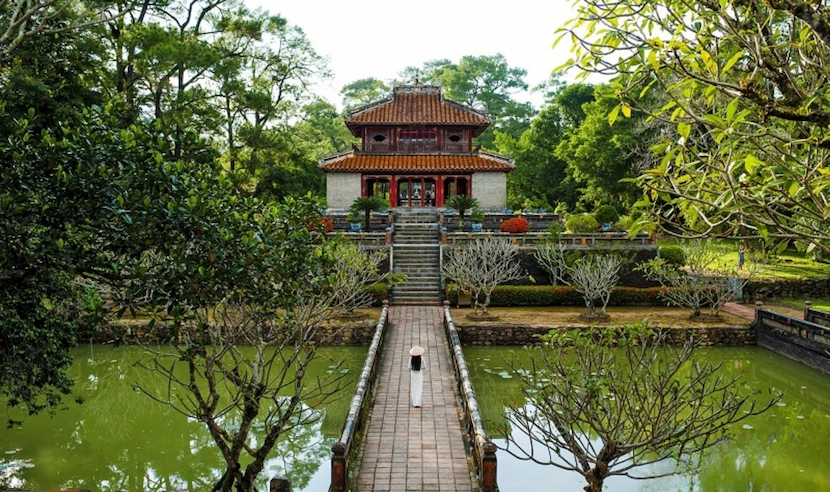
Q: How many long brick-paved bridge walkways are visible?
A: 1